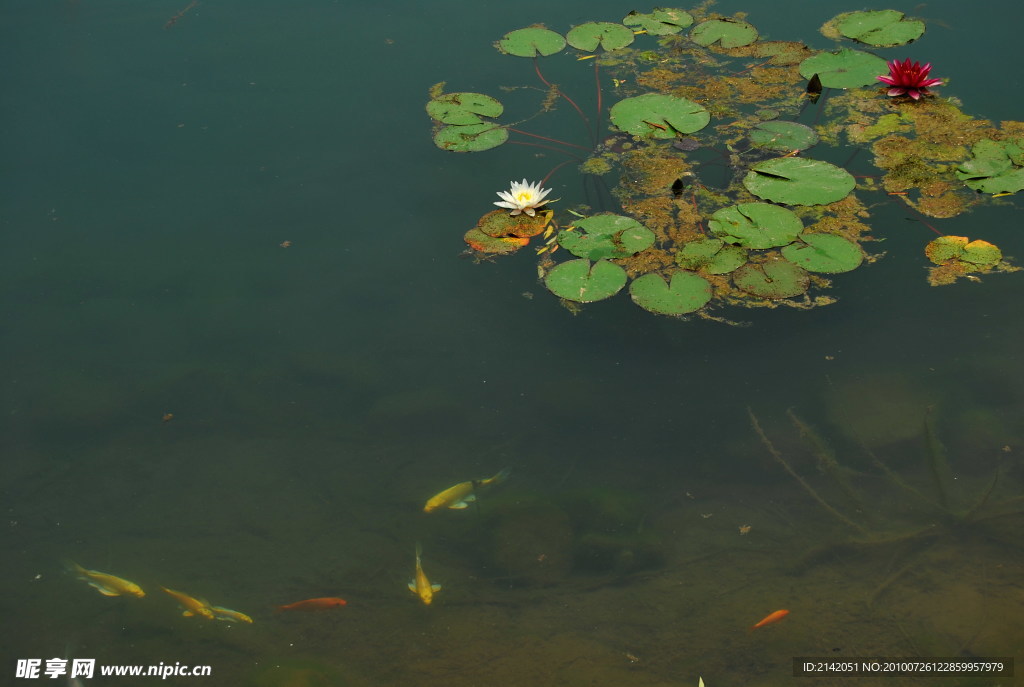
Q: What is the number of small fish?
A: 7